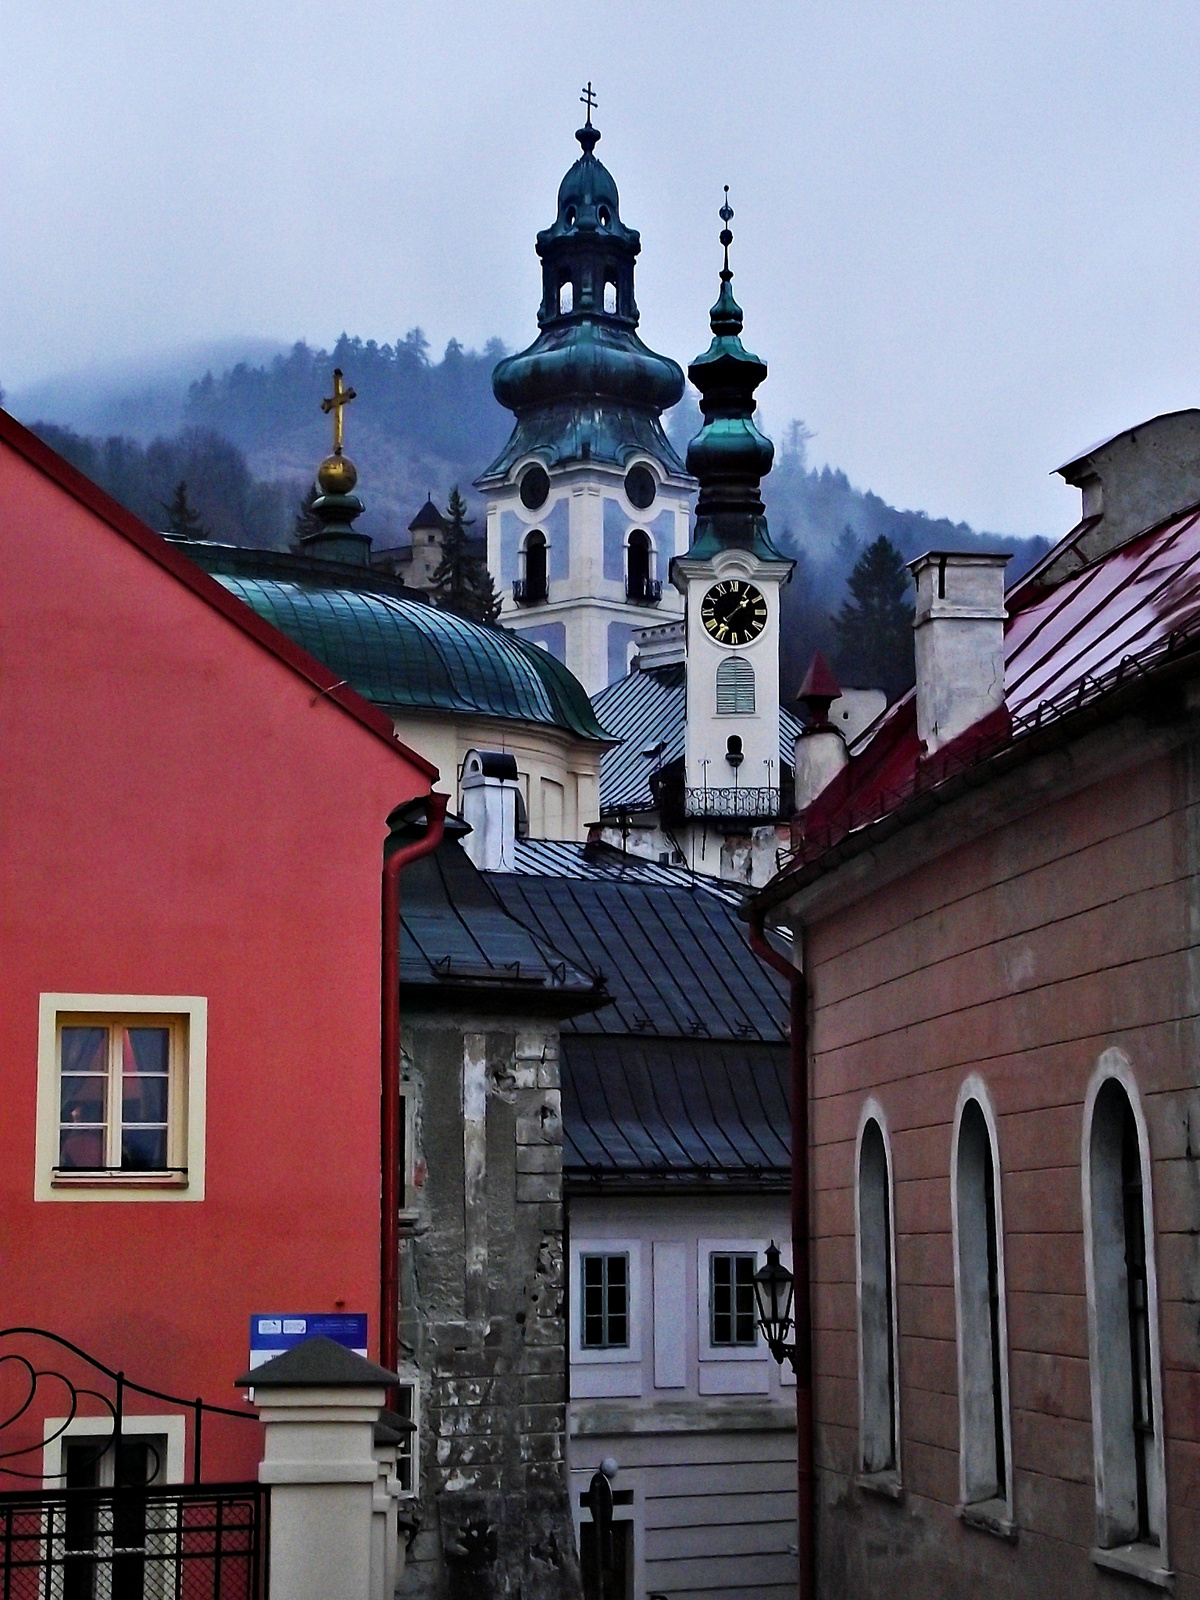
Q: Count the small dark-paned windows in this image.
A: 2